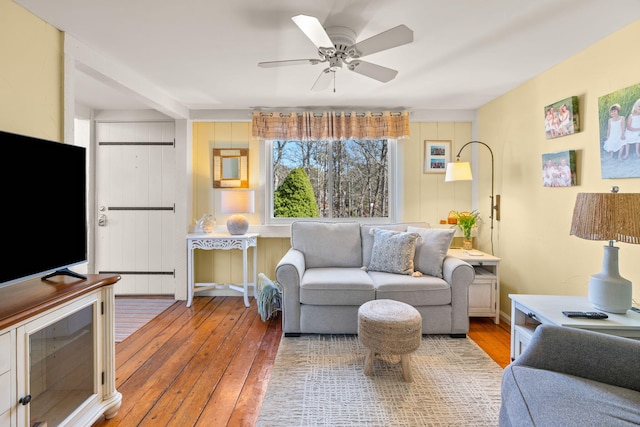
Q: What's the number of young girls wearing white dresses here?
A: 2